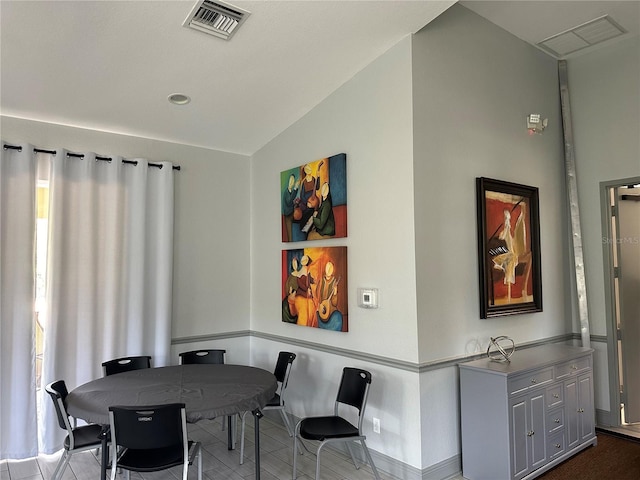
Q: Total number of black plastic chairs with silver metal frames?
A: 6